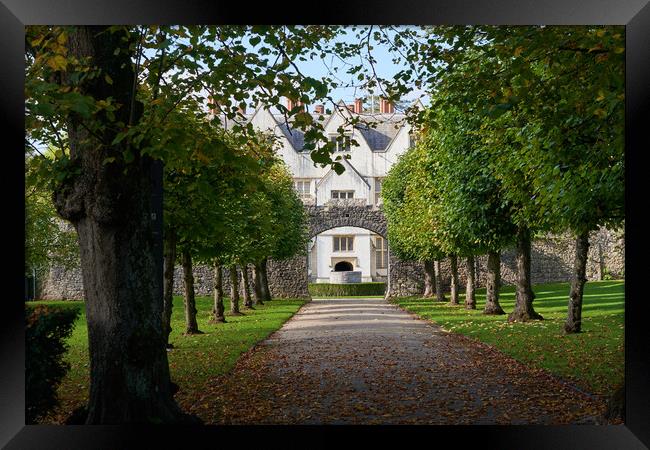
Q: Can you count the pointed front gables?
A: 4